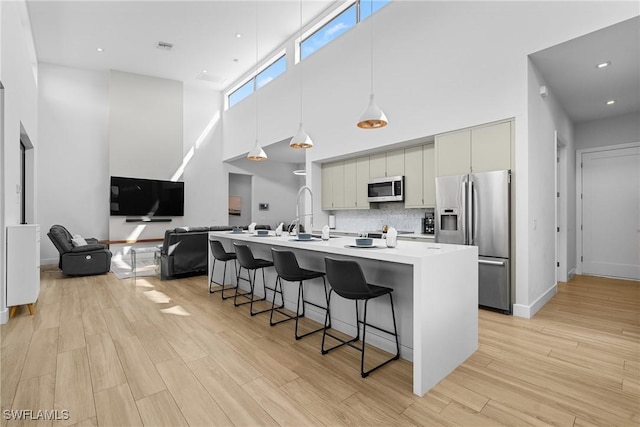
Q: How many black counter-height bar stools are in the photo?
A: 4